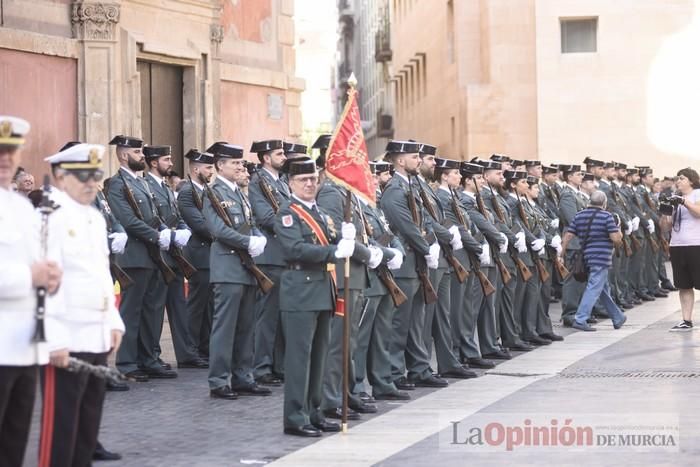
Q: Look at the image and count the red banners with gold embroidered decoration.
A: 1